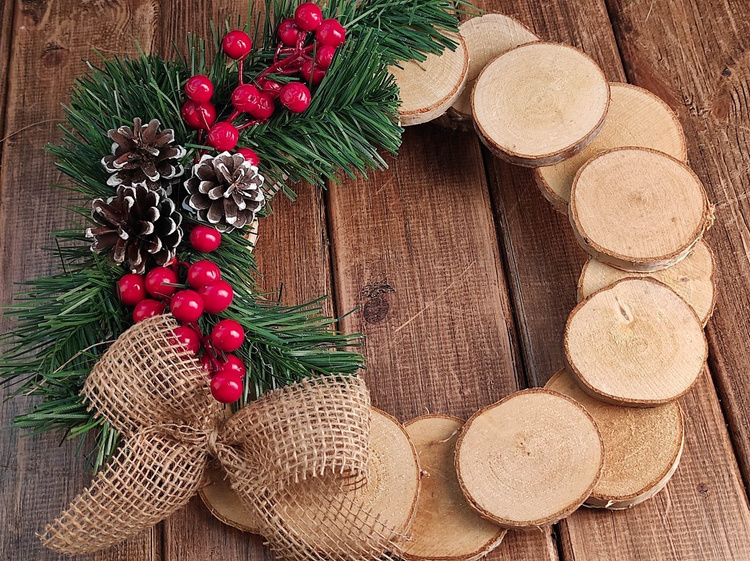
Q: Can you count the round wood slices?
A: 12